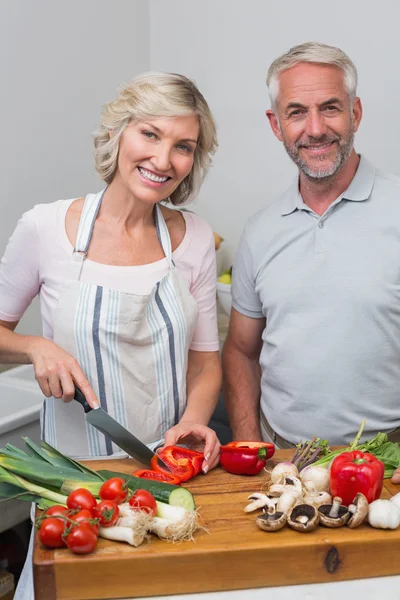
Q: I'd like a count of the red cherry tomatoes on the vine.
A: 8